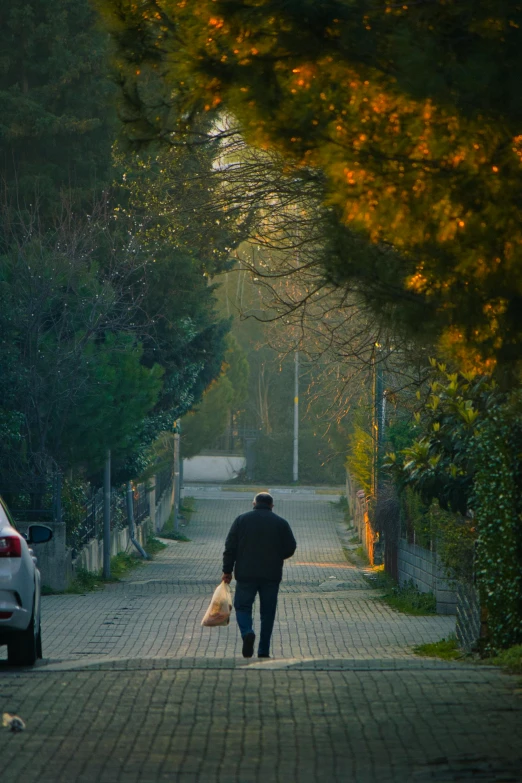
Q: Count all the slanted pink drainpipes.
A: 0